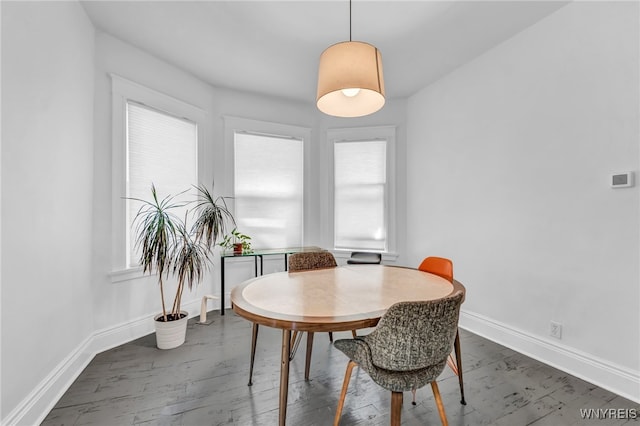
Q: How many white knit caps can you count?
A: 0